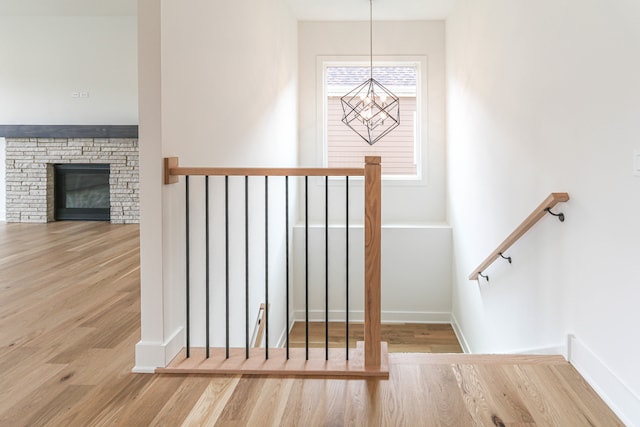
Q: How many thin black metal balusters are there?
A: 9